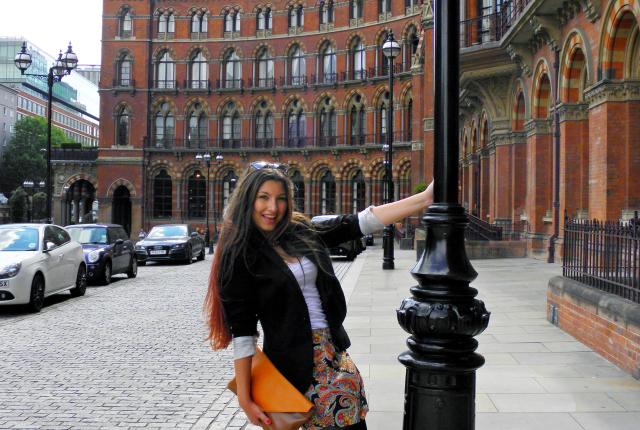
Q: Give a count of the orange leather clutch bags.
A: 1